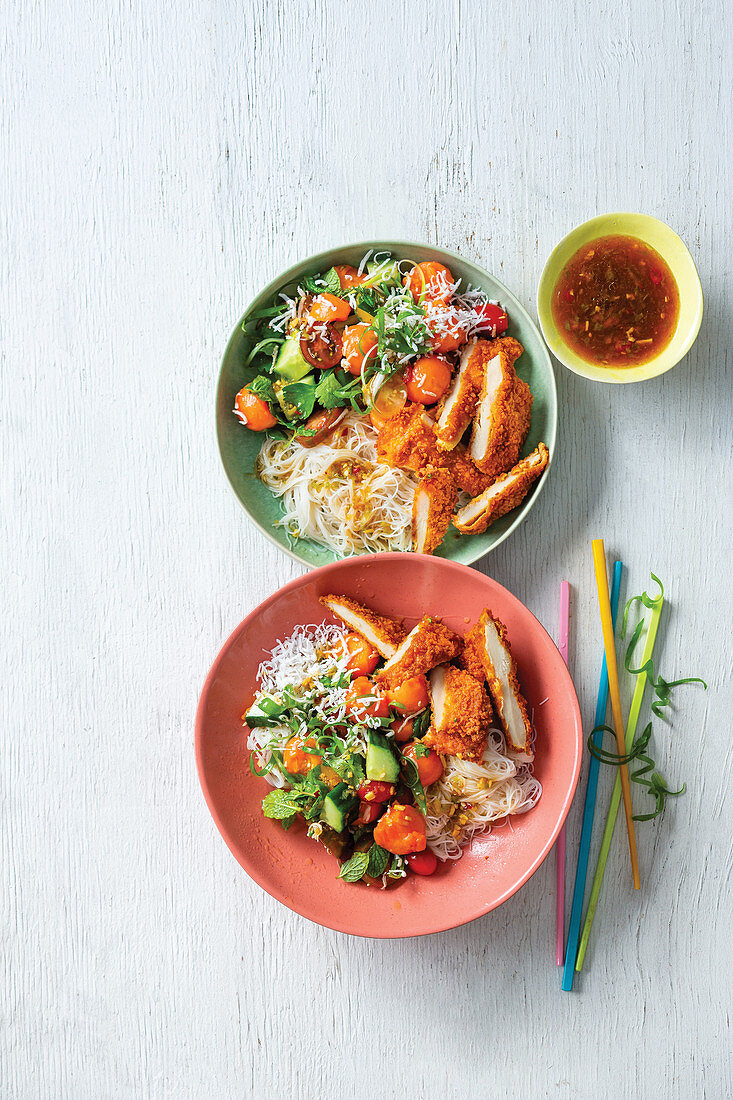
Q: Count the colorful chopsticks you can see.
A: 4